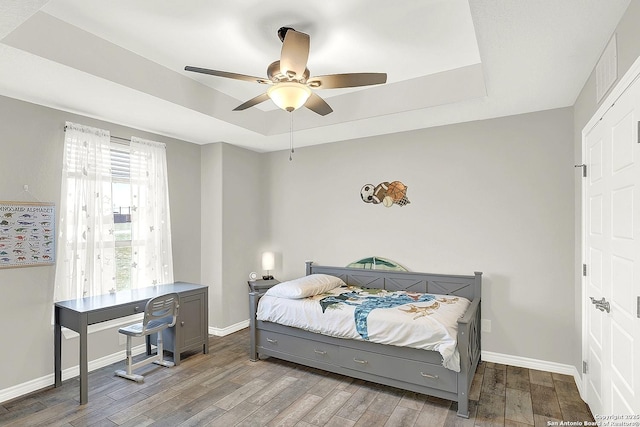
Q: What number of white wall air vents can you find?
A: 1